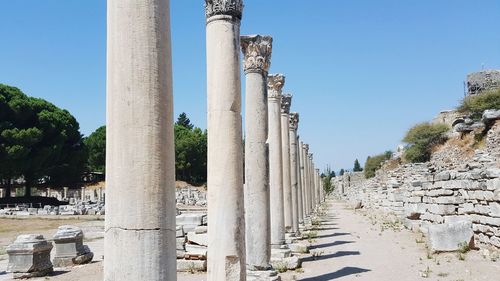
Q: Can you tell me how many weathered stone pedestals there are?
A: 2